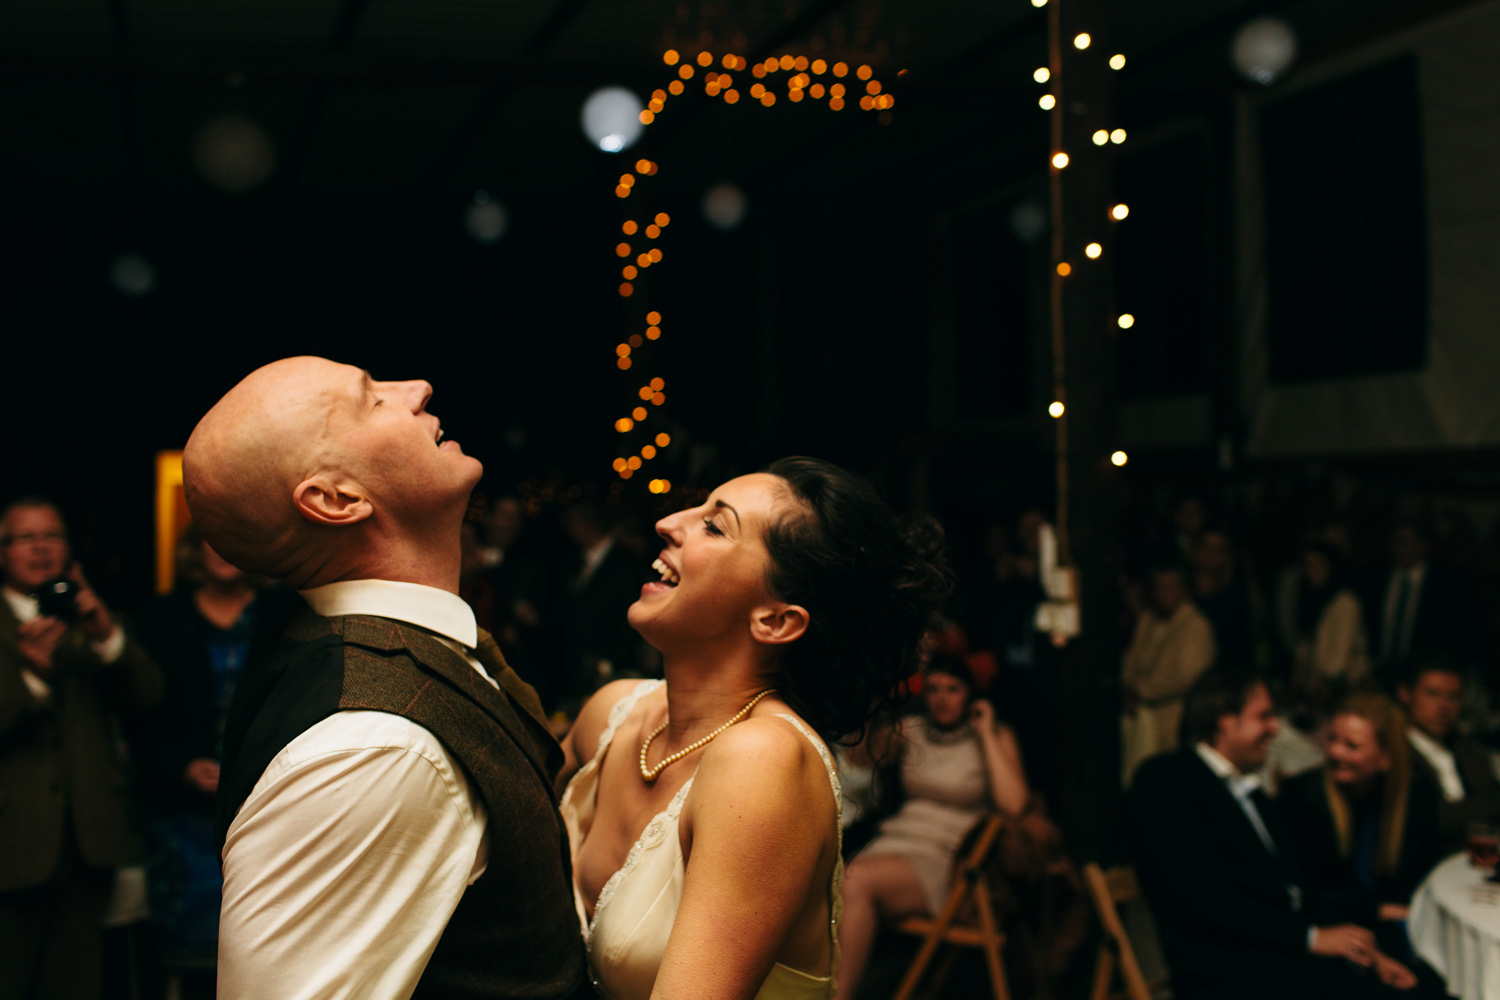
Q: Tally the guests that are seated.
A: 4